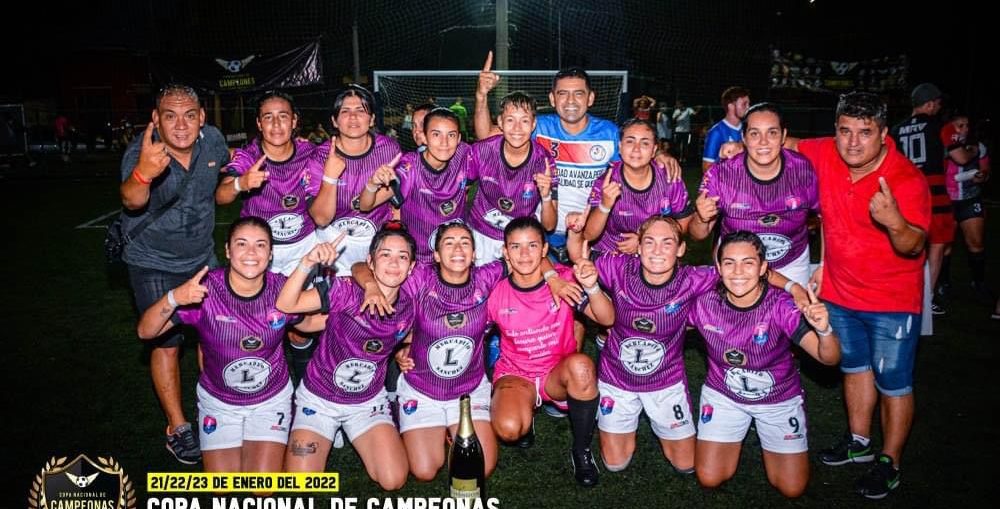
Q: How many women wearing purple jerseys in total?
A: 11